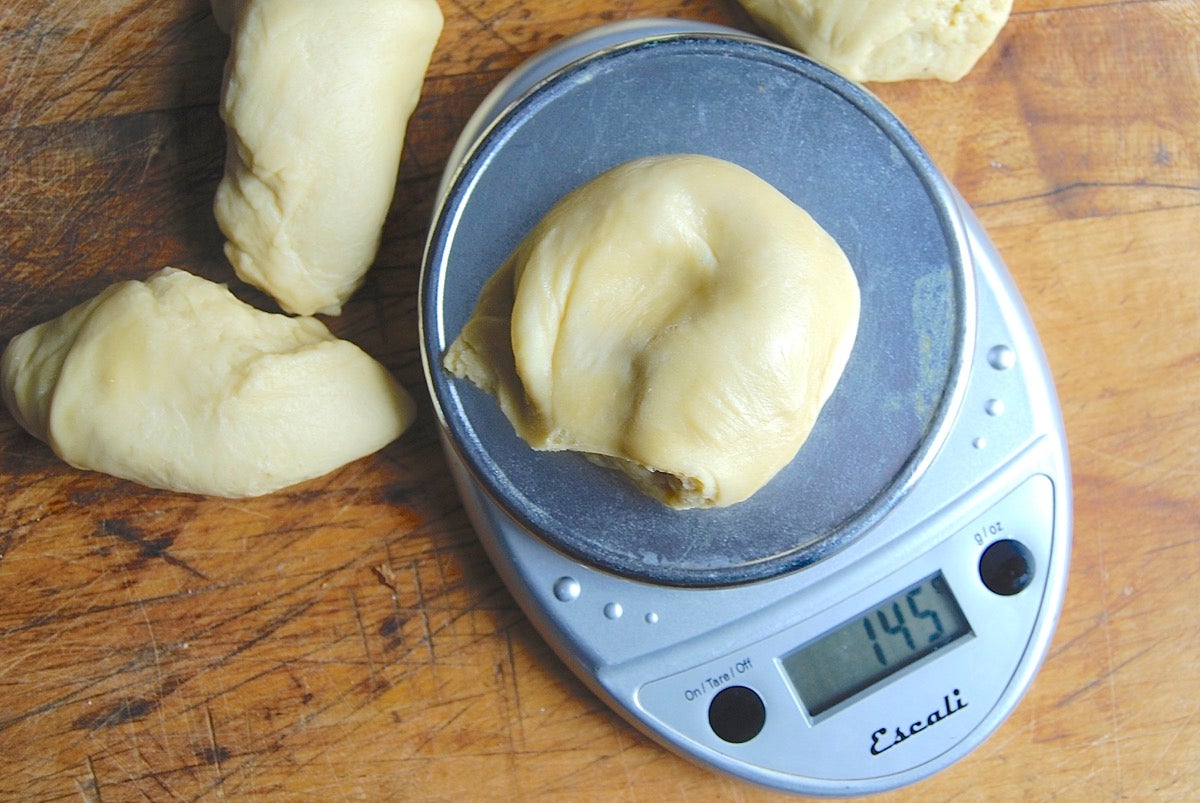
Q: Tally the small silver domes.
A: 6